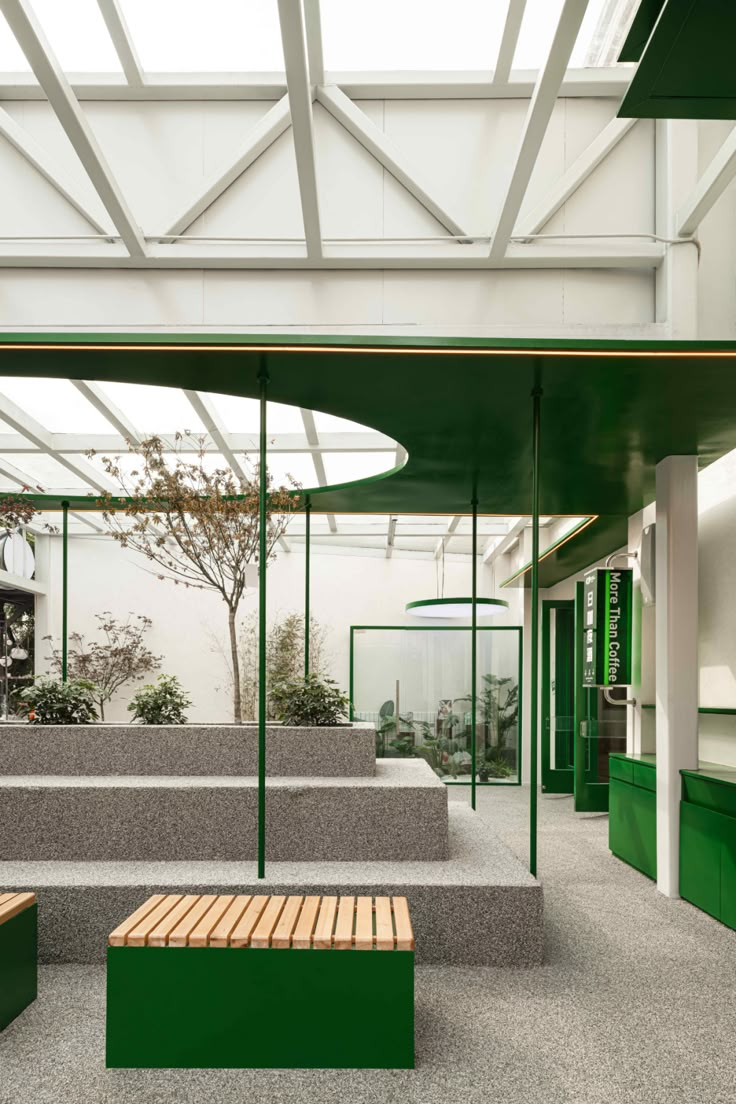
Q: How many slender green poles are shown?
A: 5